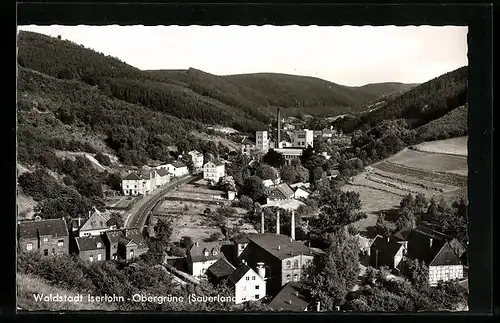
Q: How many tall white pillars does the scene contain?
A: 3